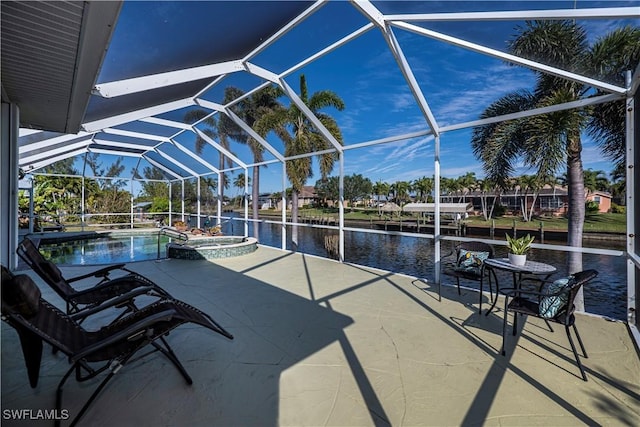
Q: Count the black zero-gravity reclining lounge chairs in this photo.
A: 2